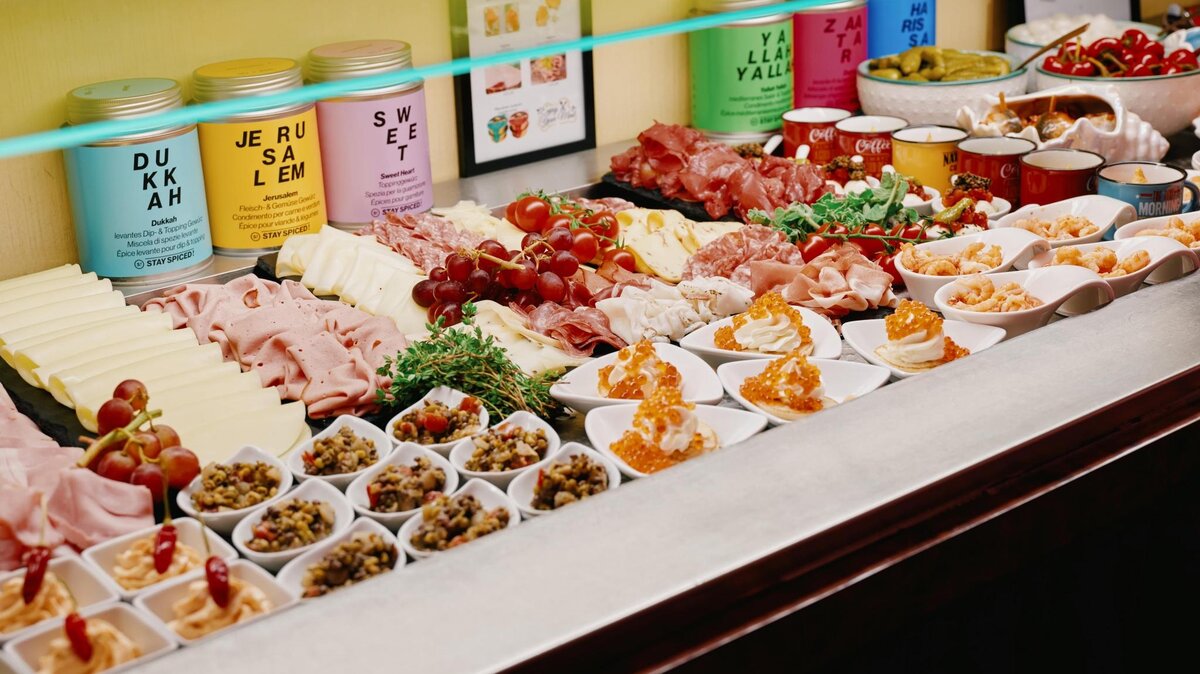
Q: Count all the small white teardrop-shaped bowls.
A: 9